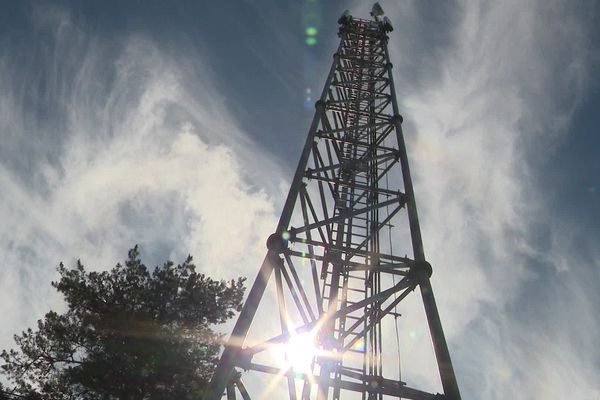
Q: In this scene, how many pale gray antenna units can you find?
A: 3